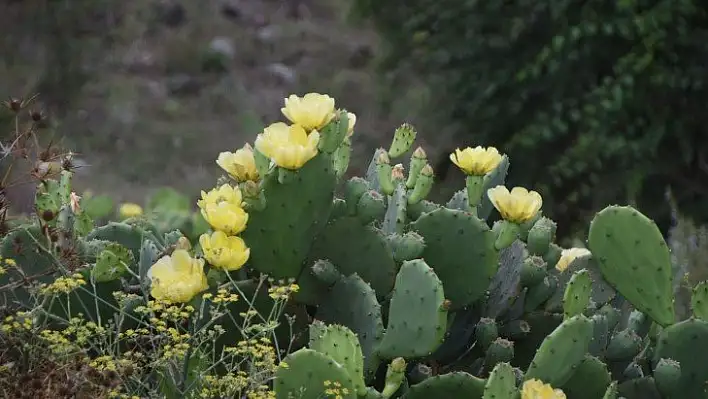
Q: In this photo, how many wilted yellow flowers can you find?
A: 0